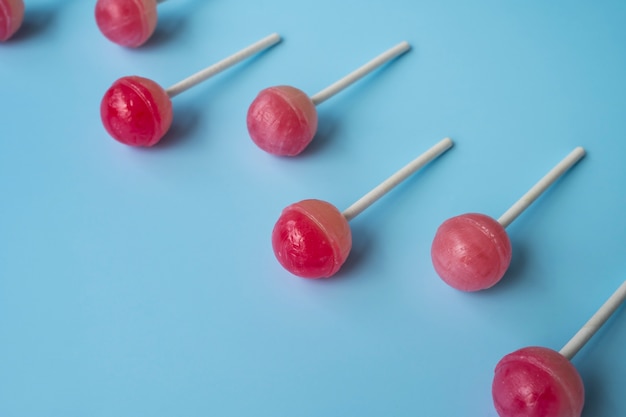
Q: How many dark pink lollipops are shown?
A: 3